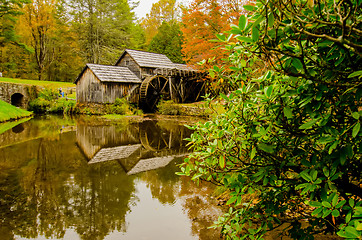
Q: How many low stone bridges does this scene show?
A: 1